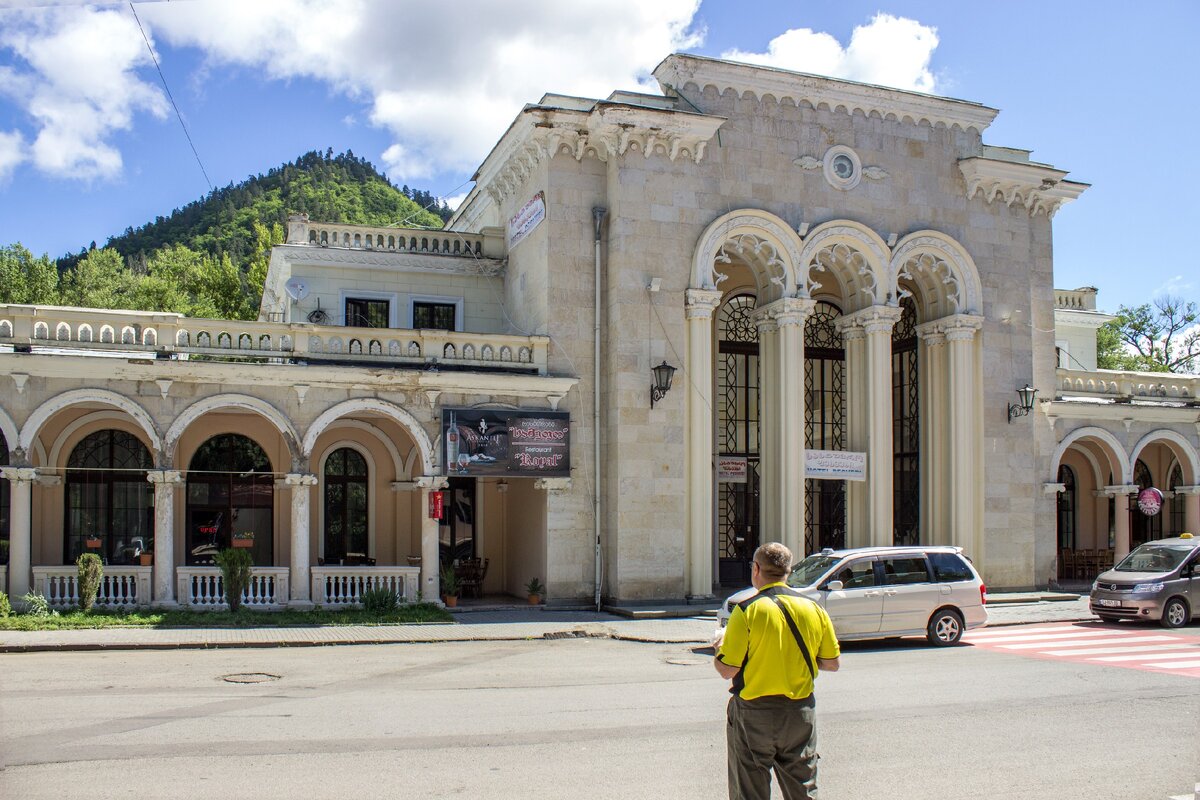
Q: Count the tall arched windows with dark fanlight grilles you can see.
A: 3